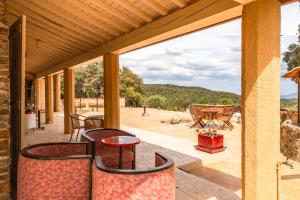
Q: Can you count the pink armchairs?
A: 3